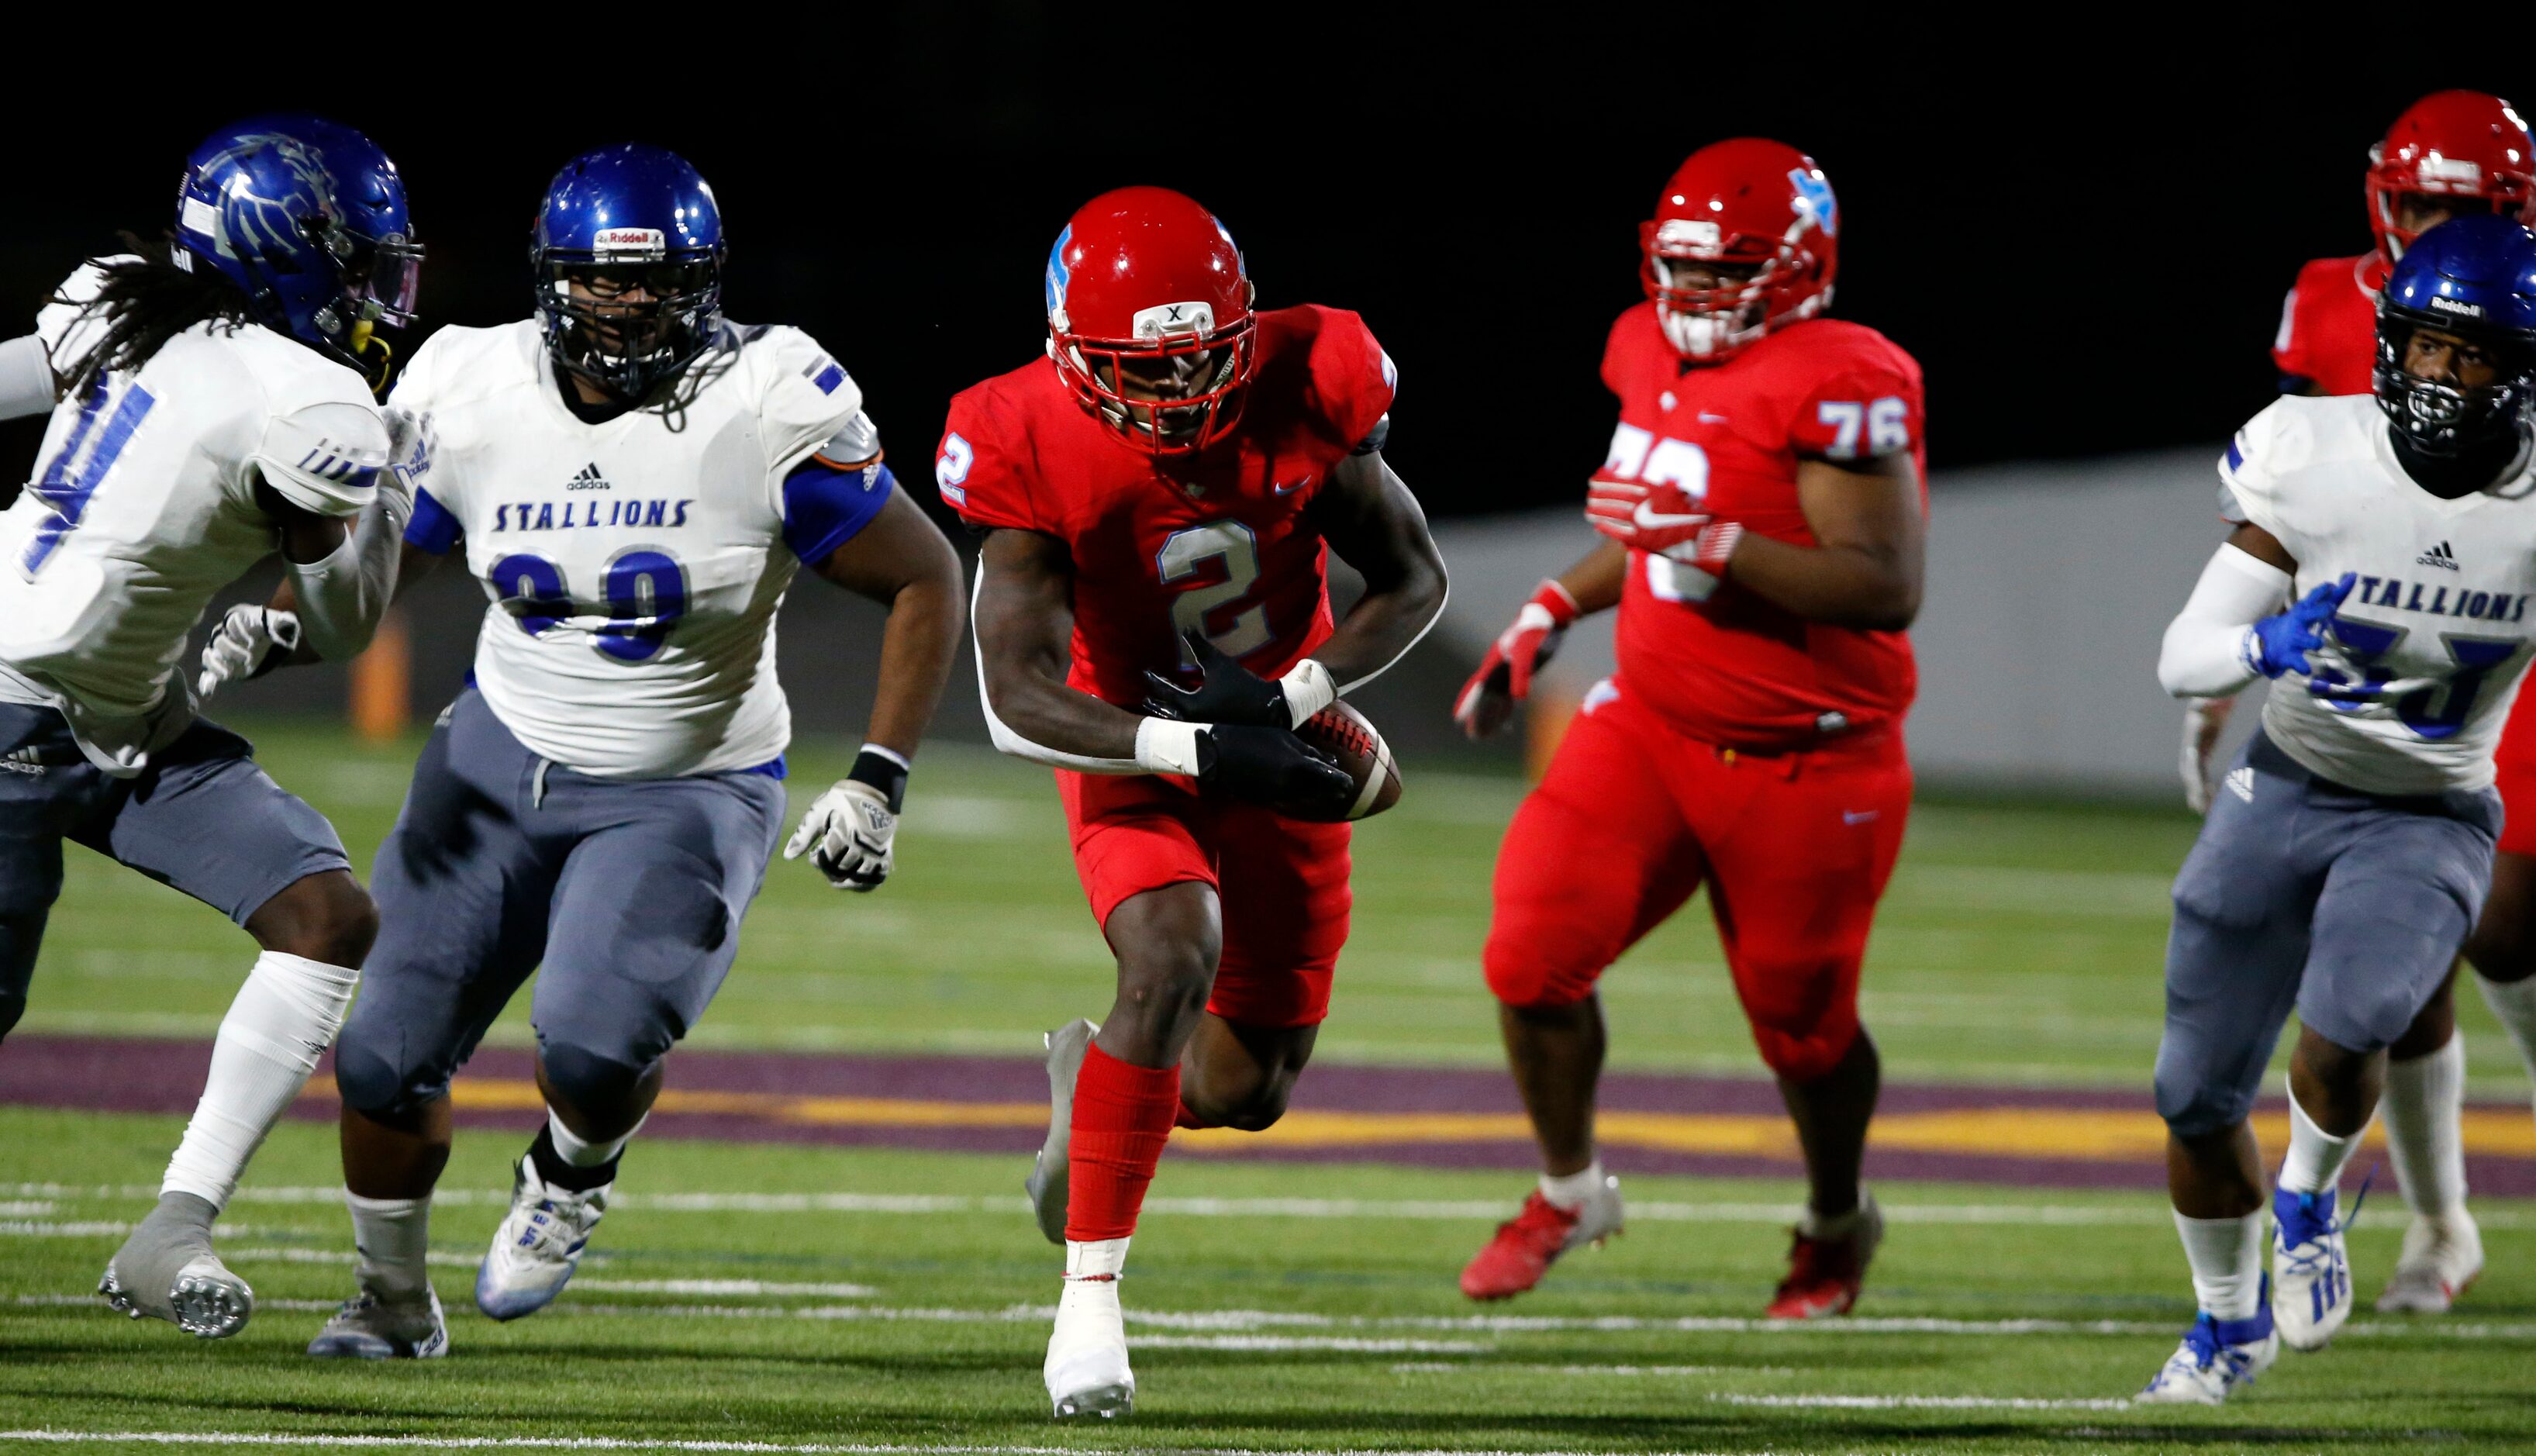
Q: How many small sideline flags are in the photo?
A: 2